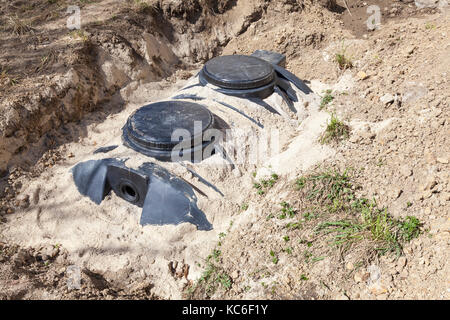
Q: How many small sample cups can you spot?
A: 0